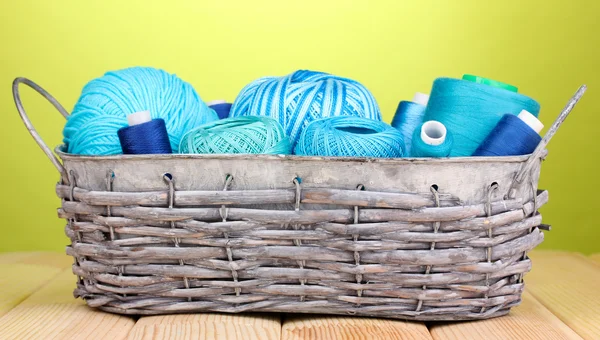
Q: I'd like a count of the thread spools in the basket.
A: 6